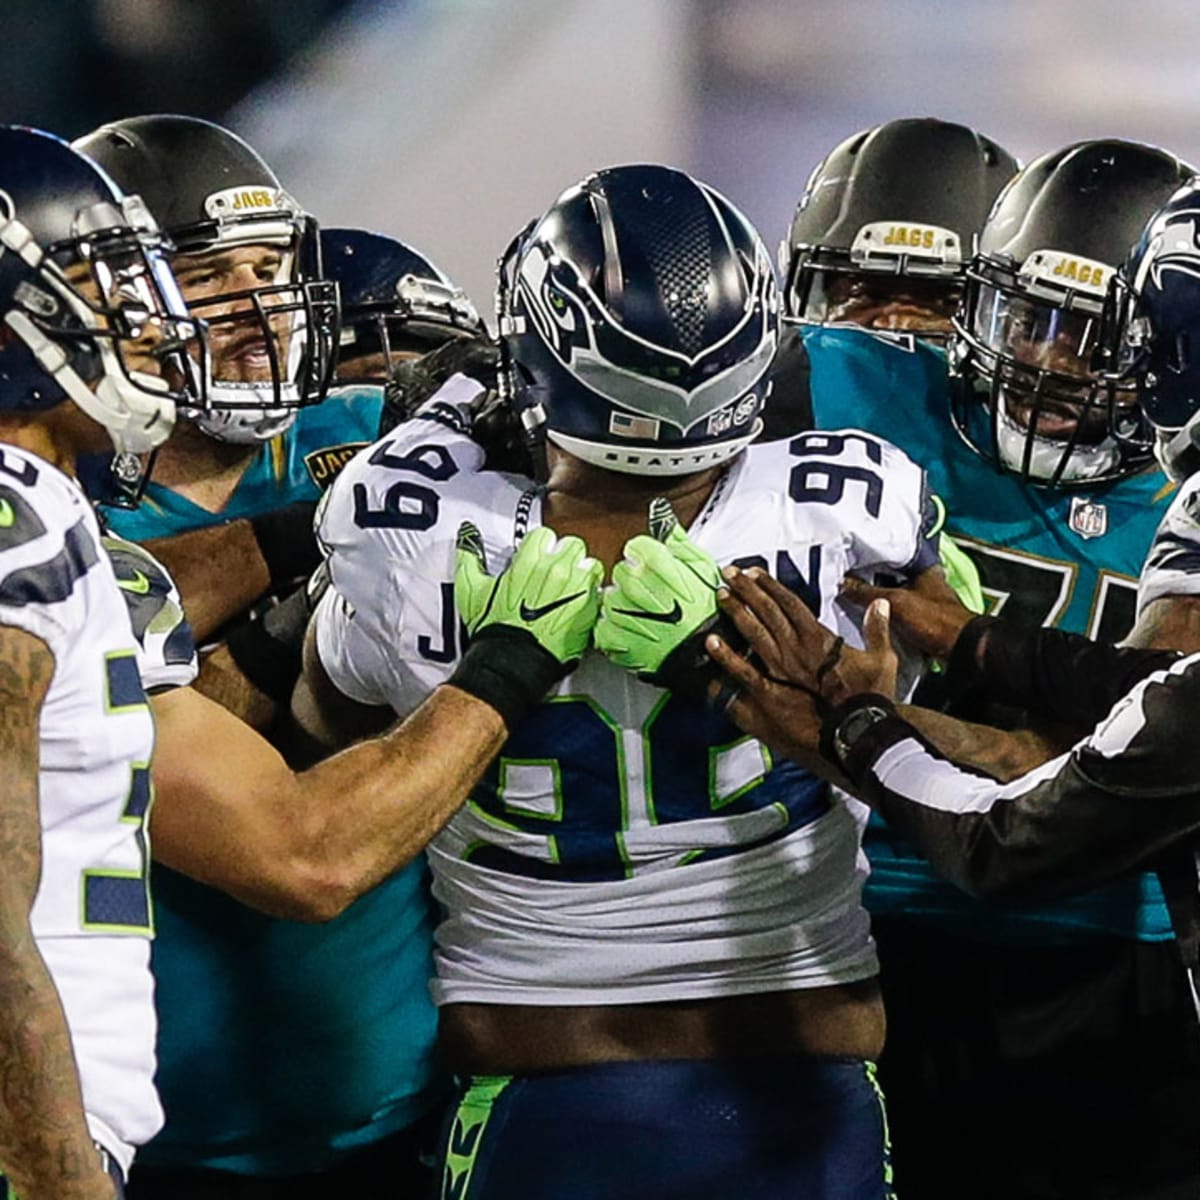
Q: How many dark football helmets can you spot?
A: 7